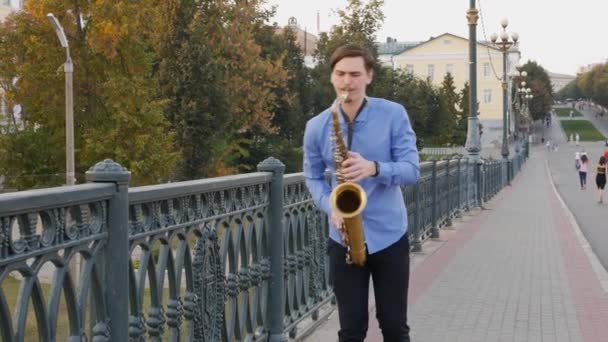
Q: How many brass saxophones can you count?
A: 1